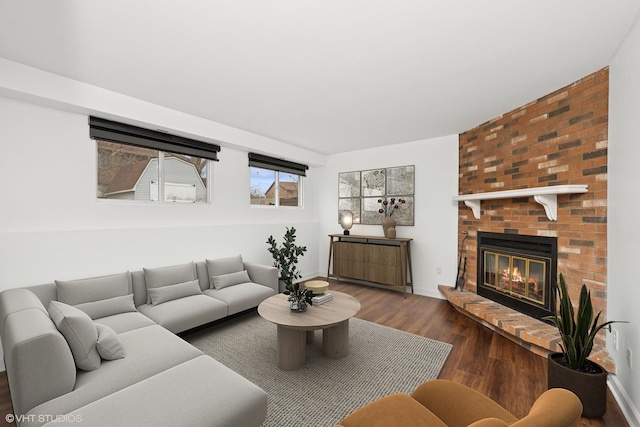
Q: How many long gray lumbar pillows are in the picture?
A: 4